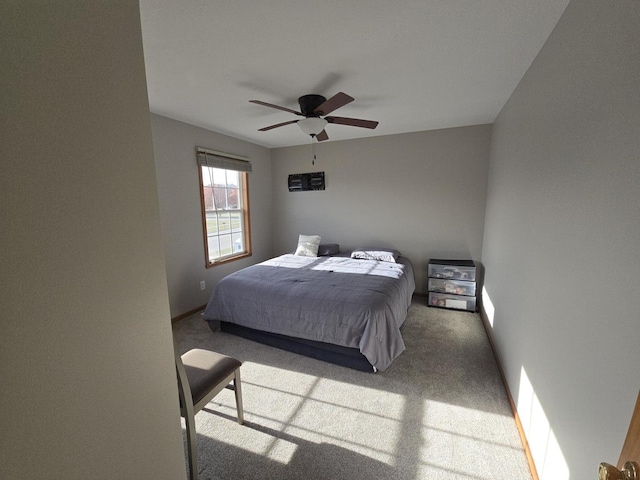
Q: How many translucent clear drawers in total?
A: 3